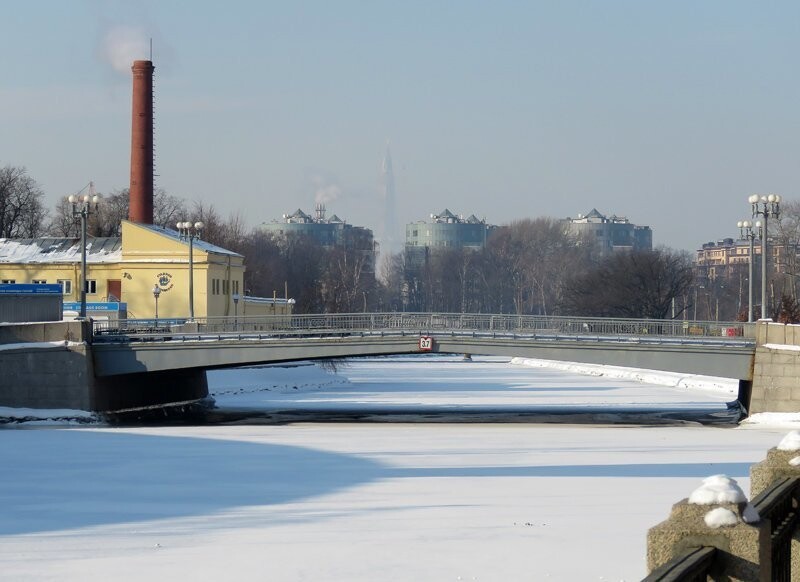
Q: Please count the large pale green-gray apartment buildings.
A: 3